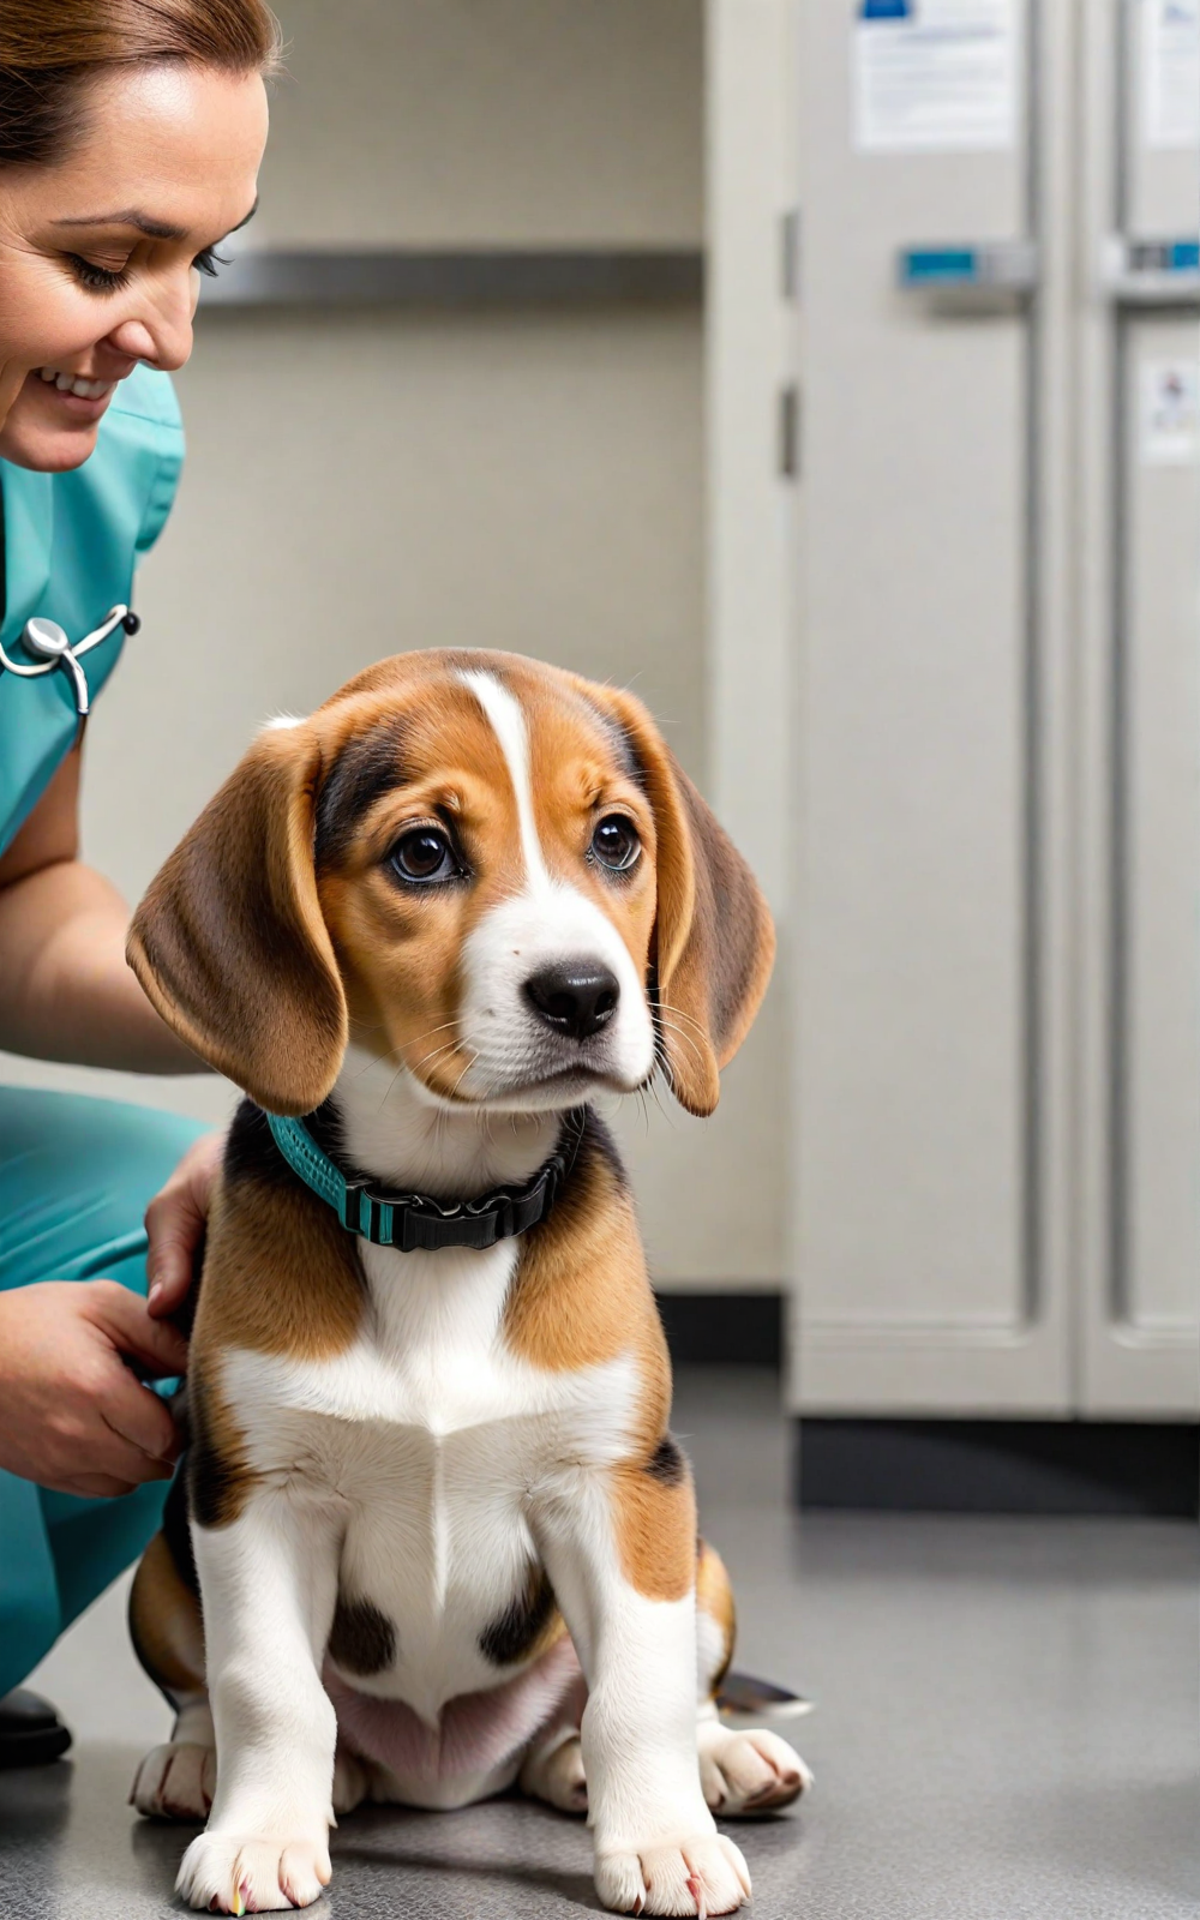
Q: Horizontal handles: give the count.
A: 2